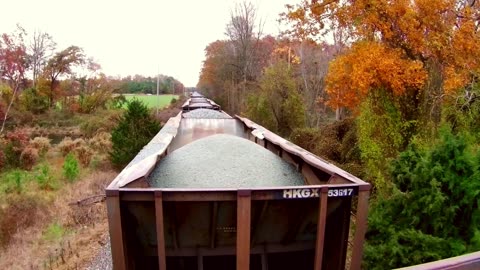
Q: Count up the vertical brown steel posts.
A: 5